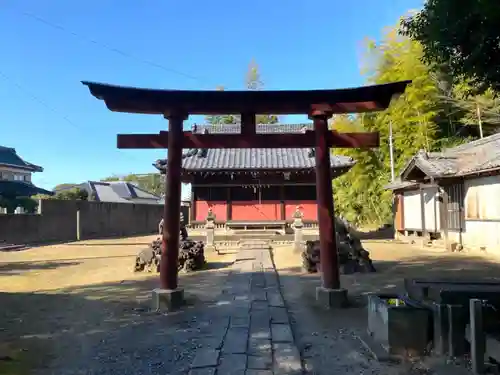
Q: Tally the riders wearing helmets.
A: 0